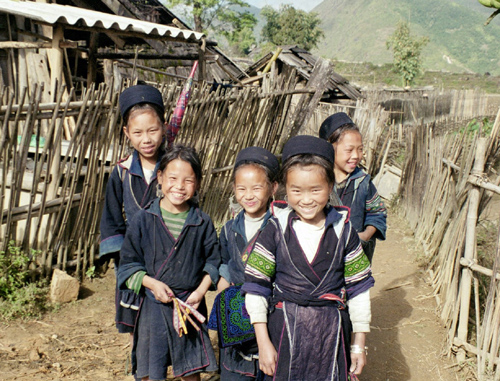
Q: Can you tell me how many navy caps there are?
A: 4